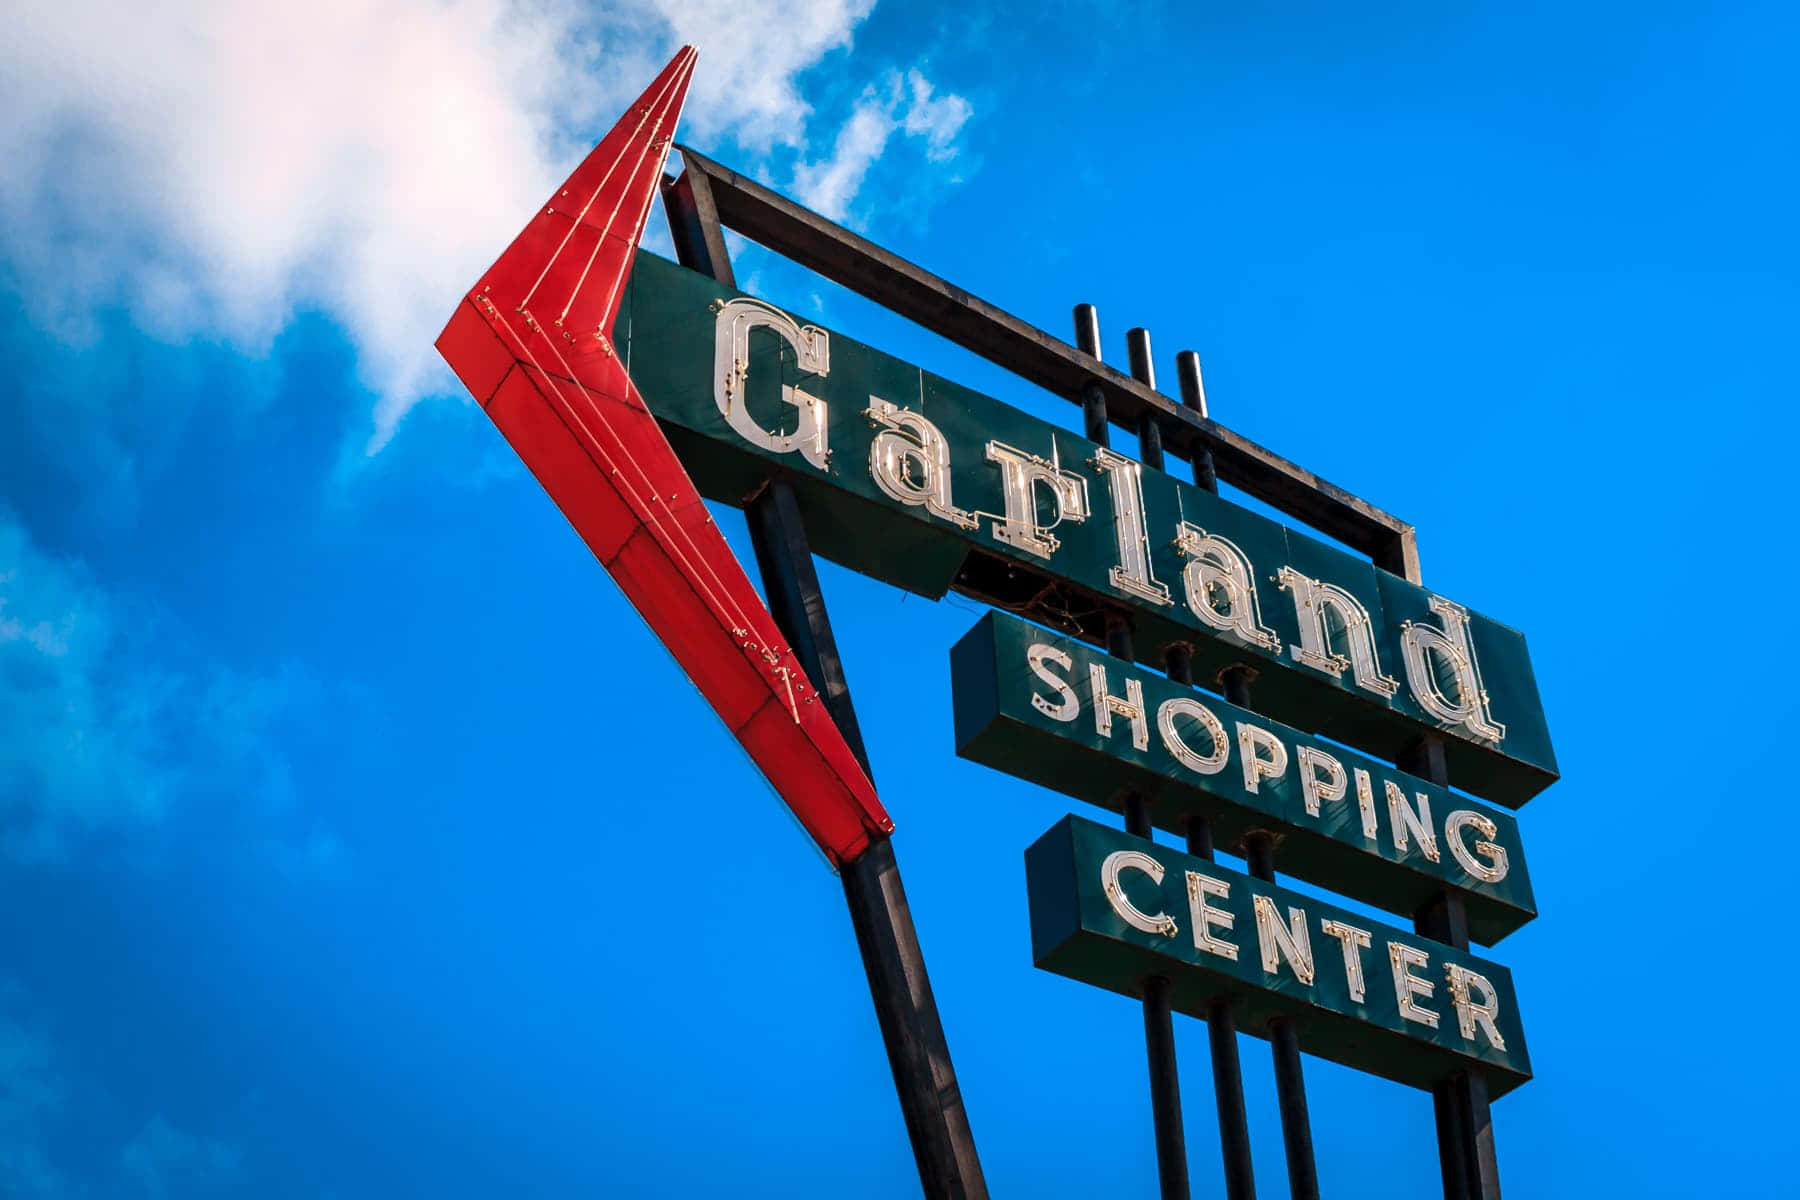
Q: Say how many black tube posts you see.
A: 3